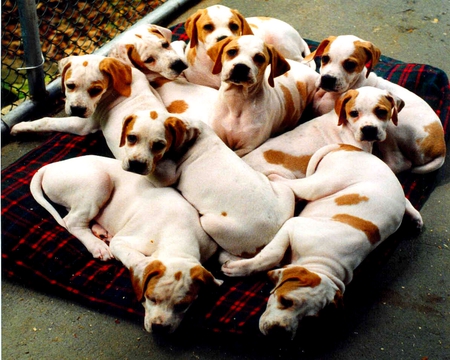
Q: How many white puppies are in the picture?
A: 9